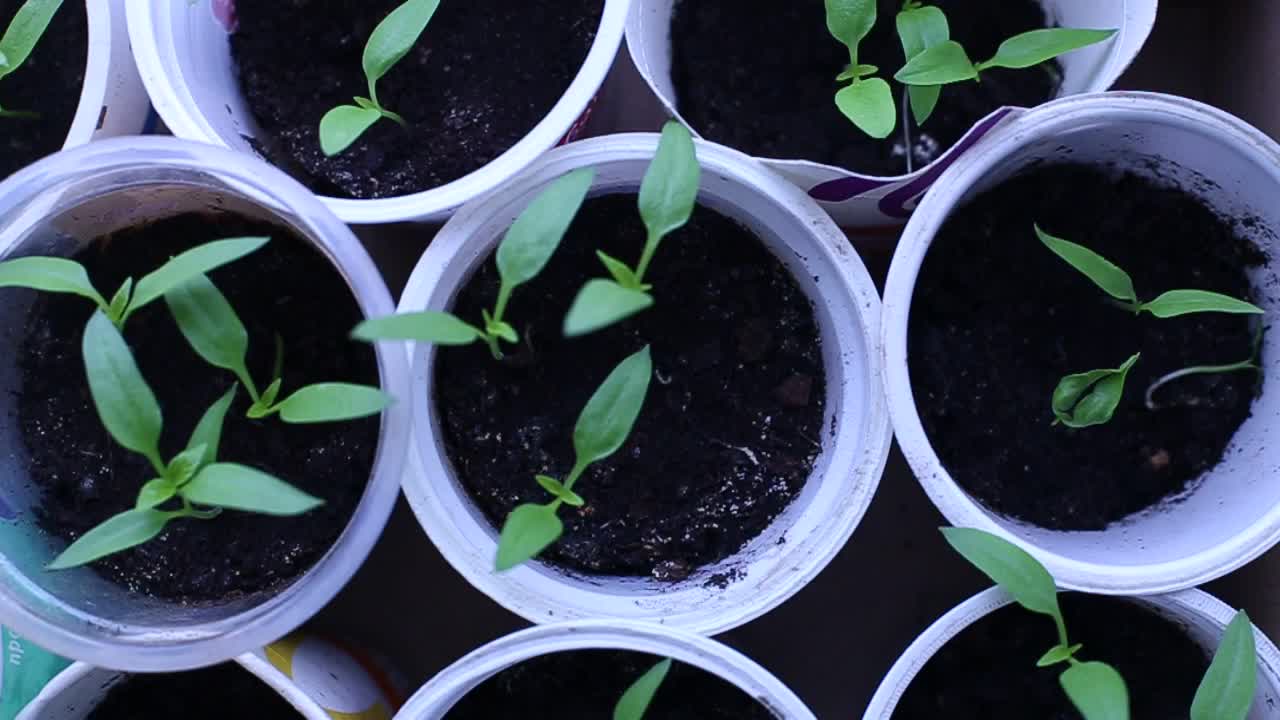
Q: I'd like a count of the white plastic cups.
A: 9